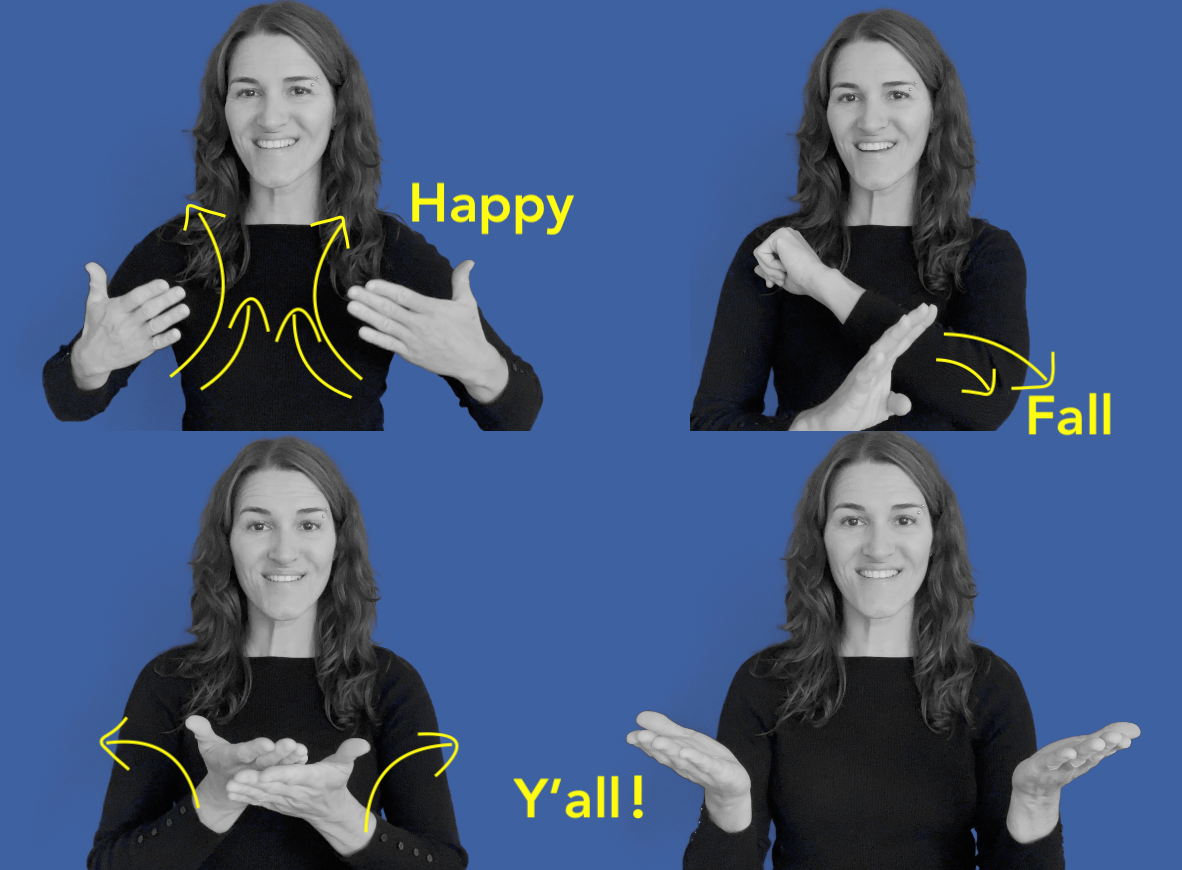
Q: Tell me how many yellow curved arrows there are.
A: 8